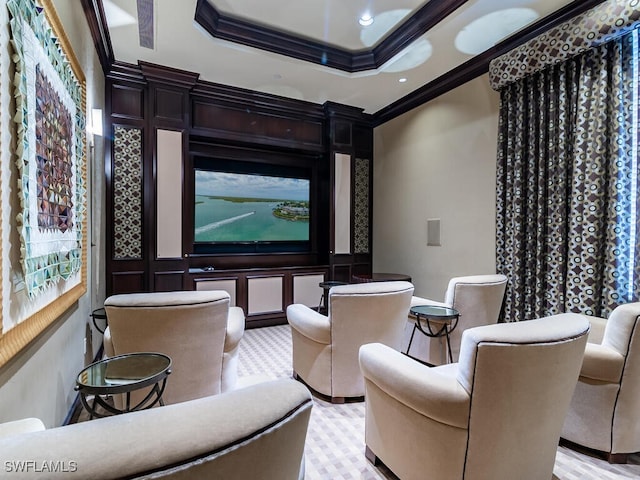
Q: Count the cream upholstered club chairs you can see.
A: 6